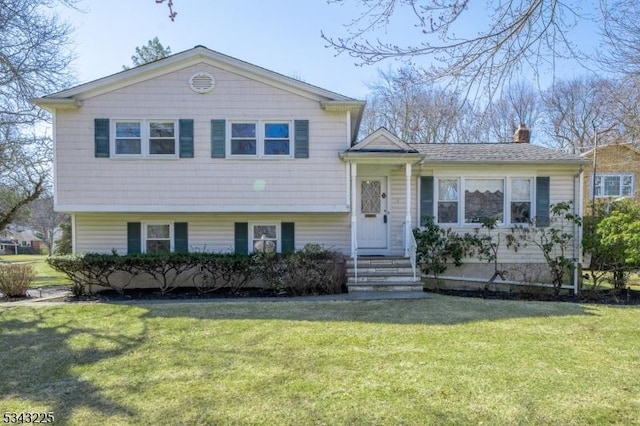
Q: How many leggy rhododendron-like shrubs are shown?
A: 3